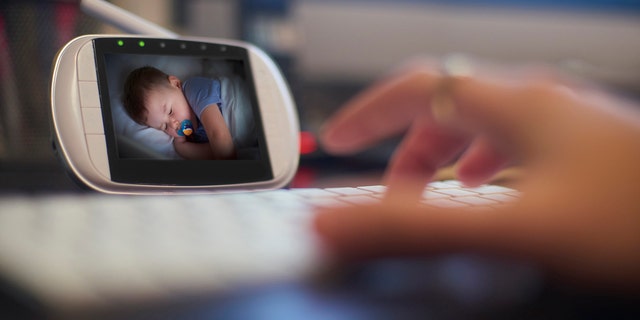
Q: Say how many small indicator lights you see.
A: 6